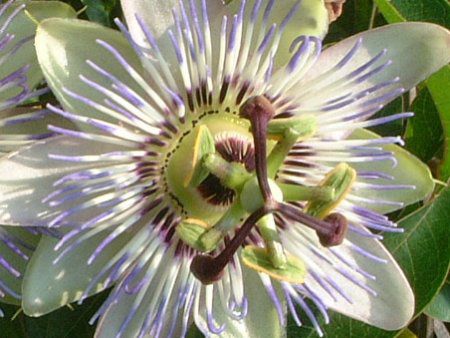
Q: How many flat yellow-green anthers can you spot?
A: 5